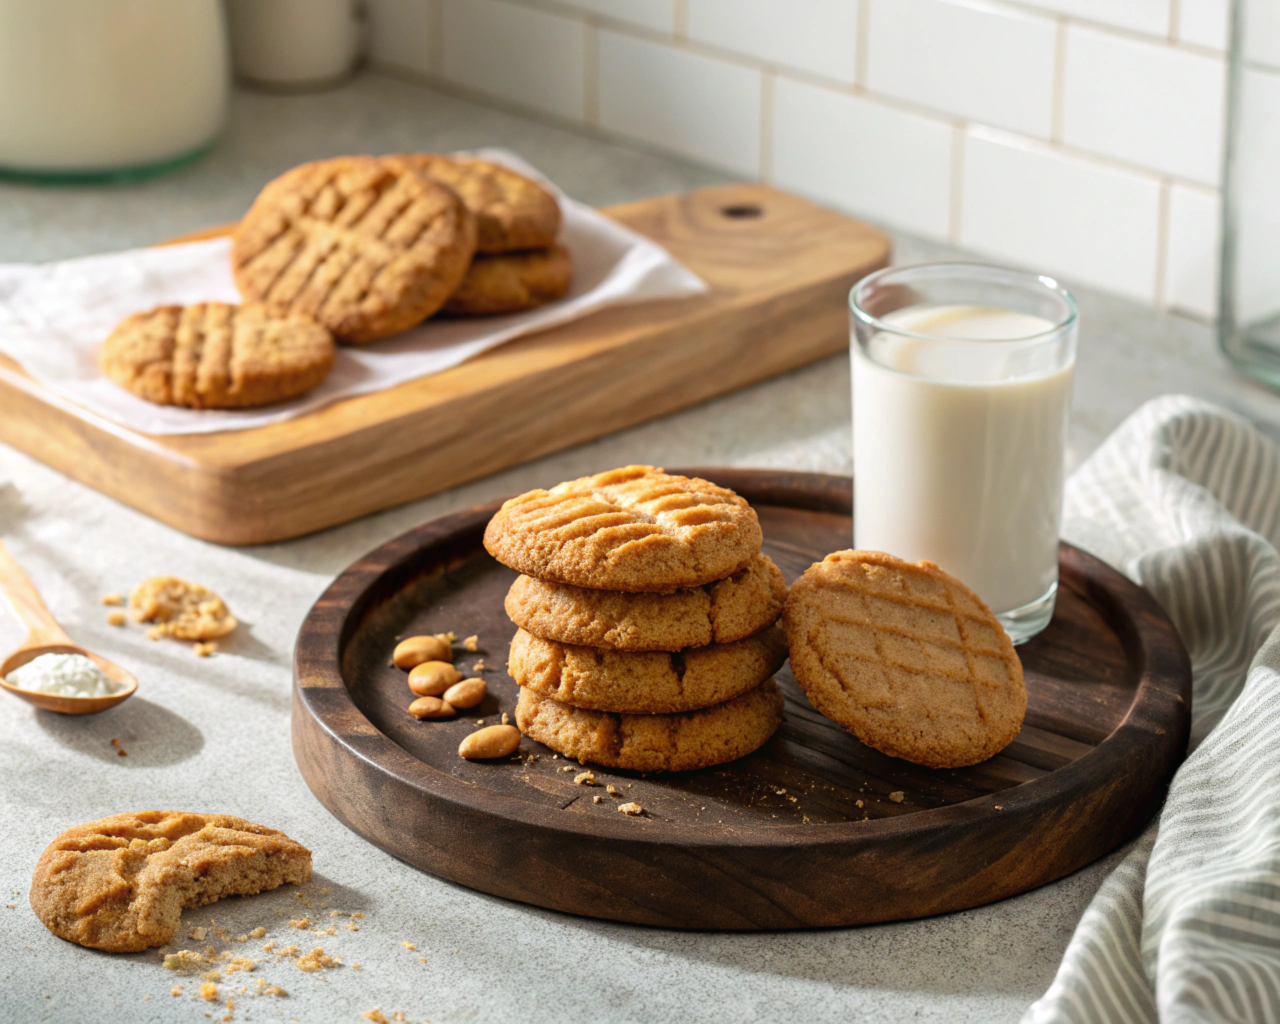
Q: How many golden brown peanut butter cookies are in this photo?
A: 10